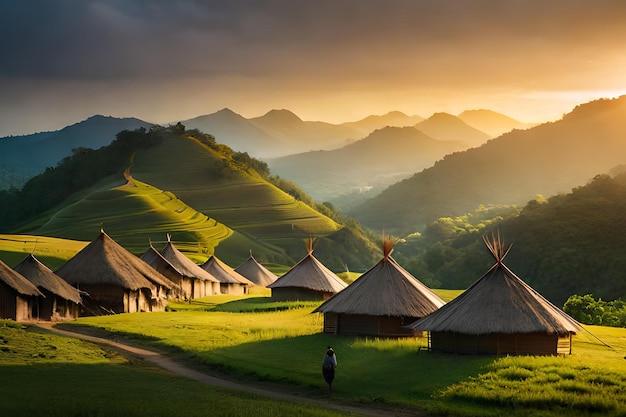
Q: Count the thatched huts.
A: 10